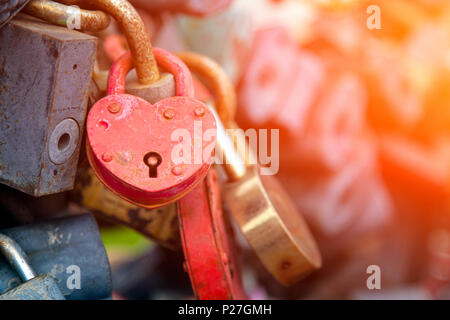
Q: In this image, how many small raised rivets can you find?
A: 5